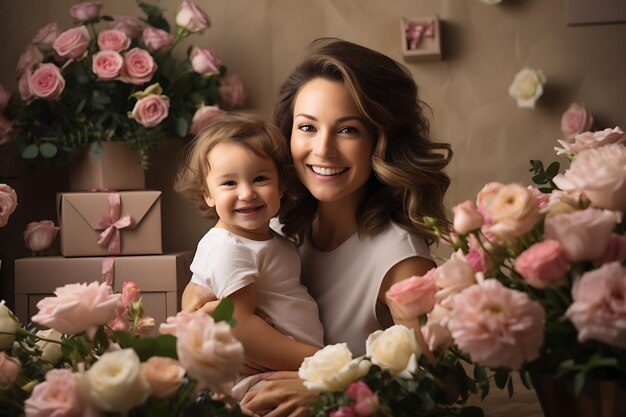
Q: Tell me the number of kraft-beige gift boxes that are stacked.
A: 3